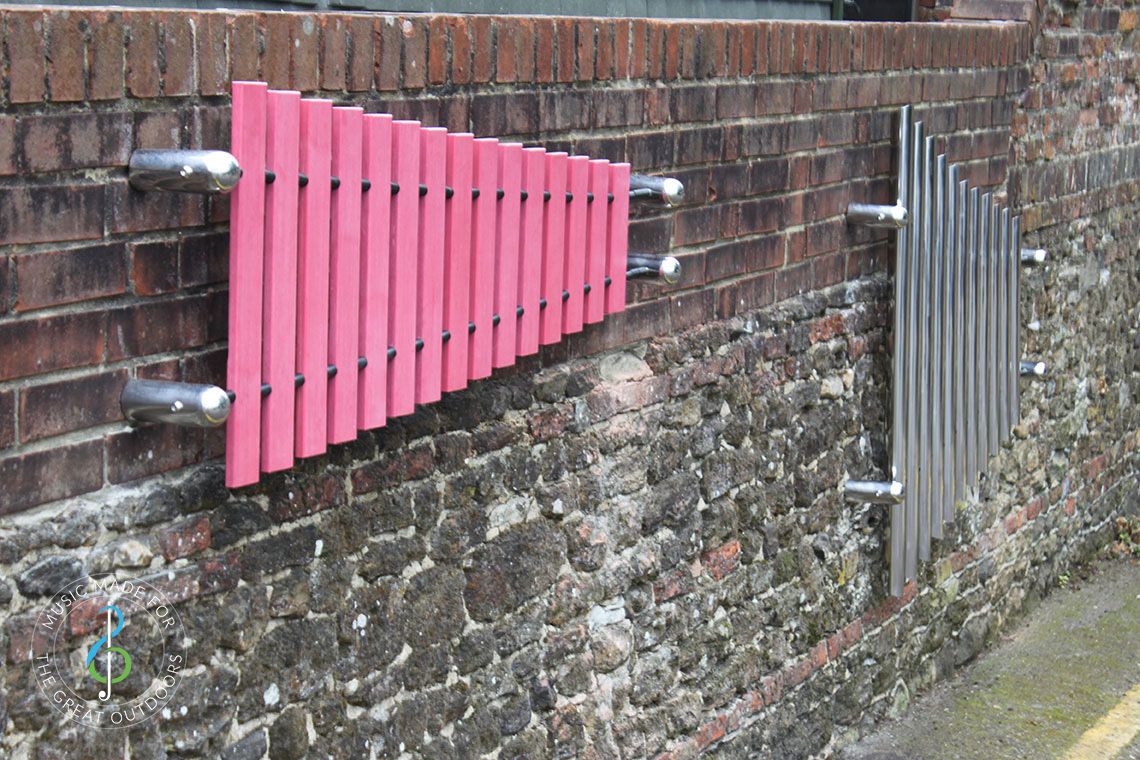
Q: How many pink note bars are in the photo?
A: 15